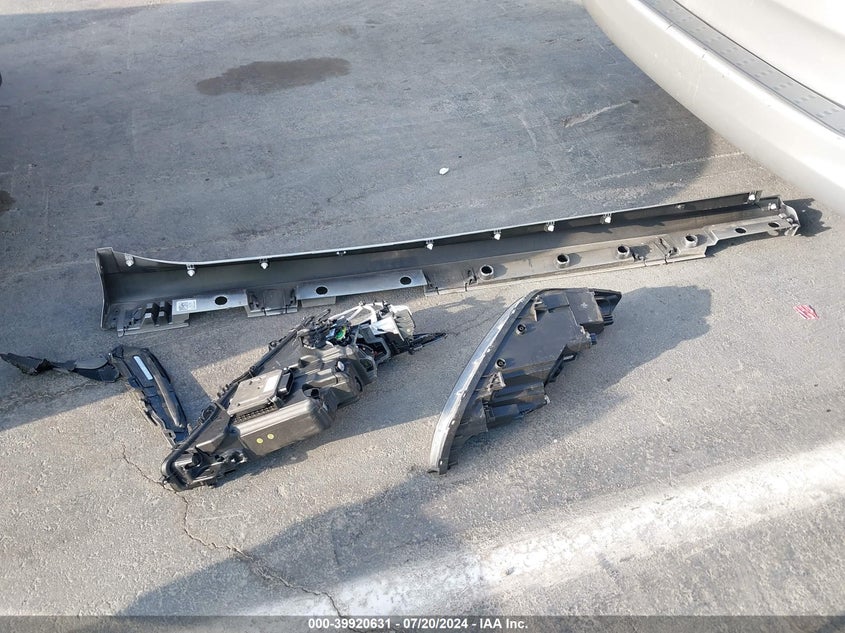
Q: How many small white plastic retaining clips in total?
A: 9